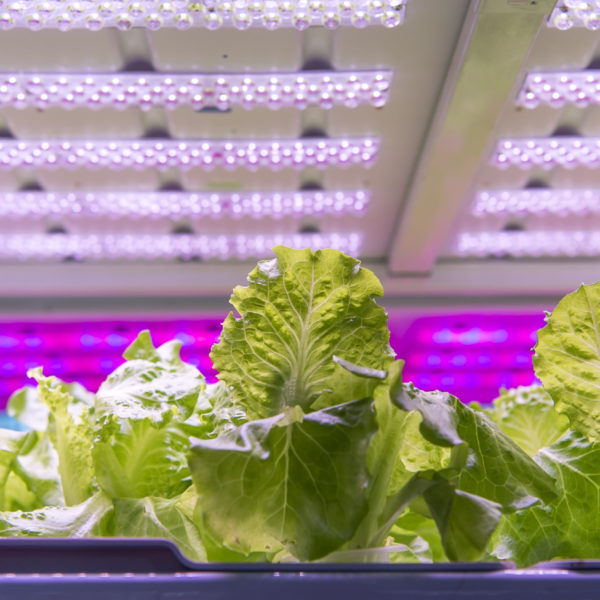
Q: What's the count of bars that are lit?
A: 10